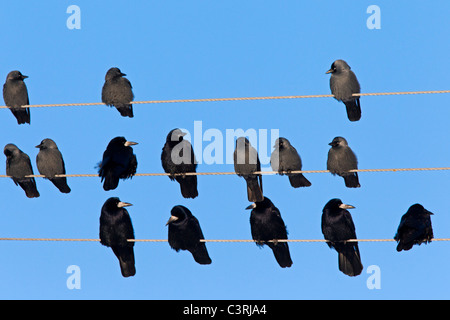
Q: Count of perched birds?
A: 15